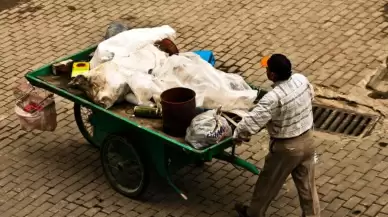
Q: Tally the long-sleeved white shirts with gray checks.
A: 1